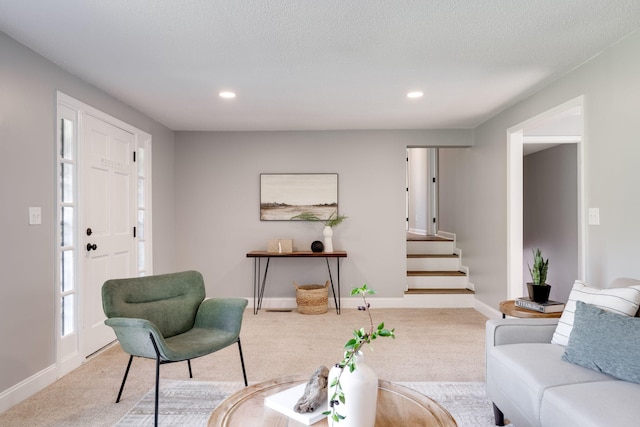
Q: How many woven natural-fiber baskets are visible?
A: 1